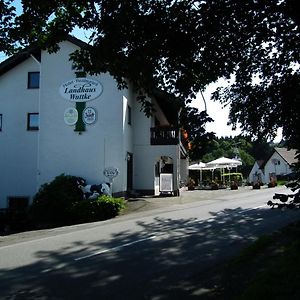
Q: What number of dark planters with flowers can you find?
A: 5